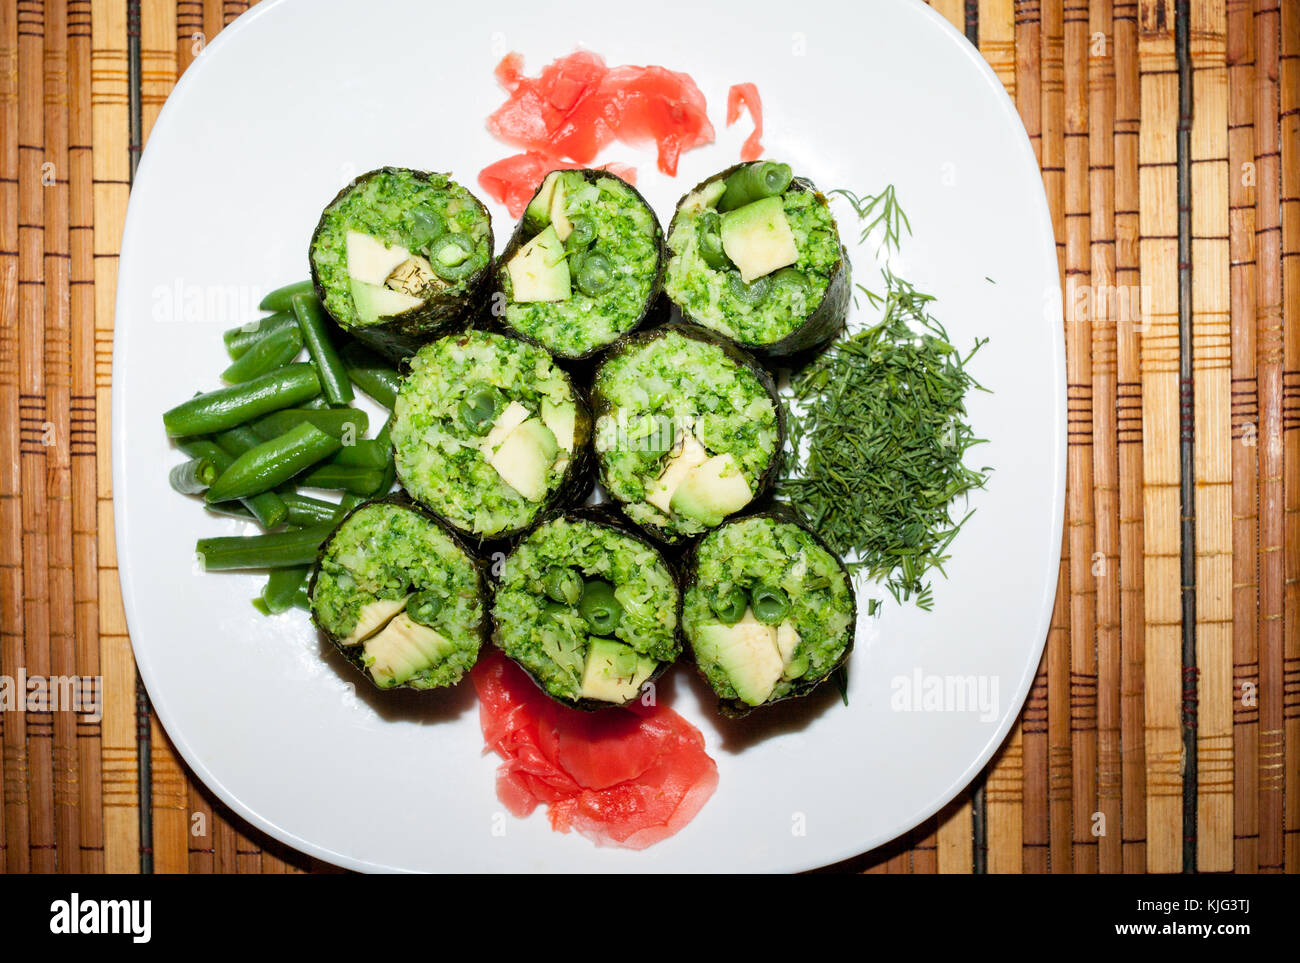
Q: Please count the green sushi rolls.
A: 8